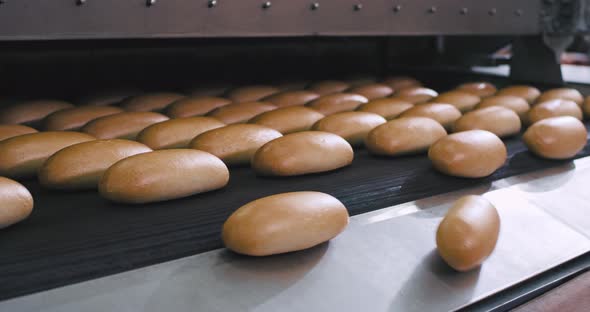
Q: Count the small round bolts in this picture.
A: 12